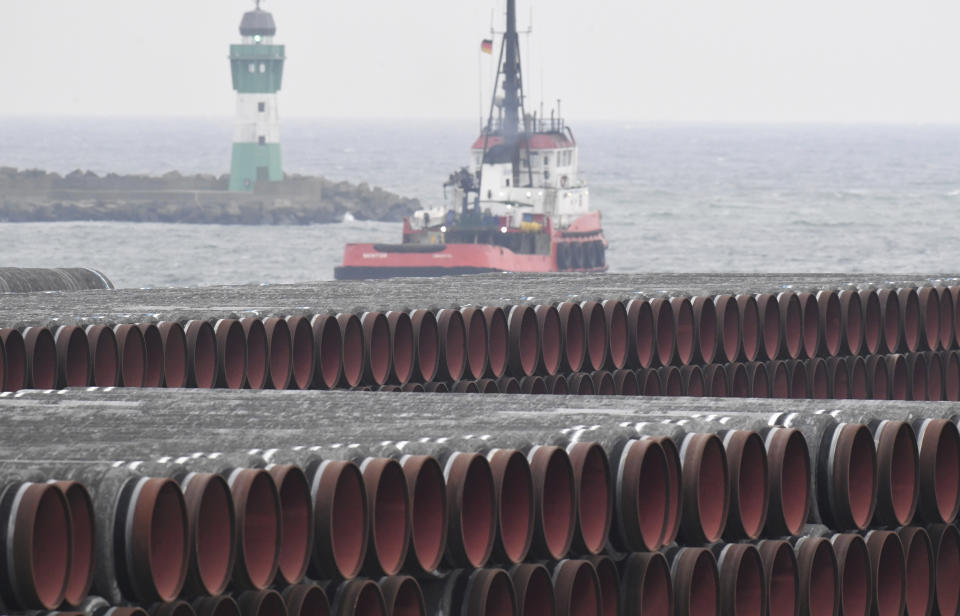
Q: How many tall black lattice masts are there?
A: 1